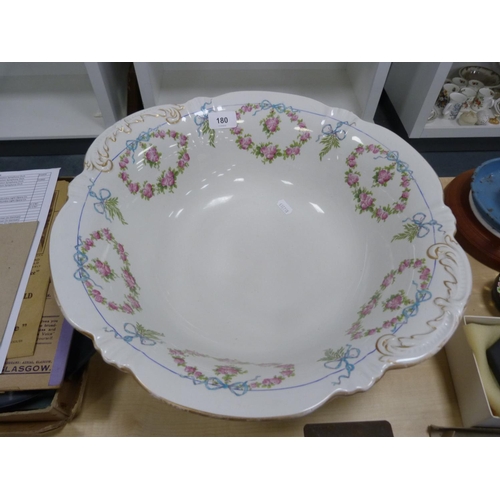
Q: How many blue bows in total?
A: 12